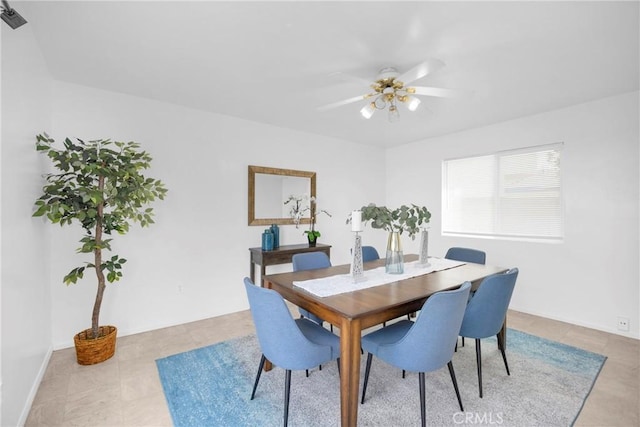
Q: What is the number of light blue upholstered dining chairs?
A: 6